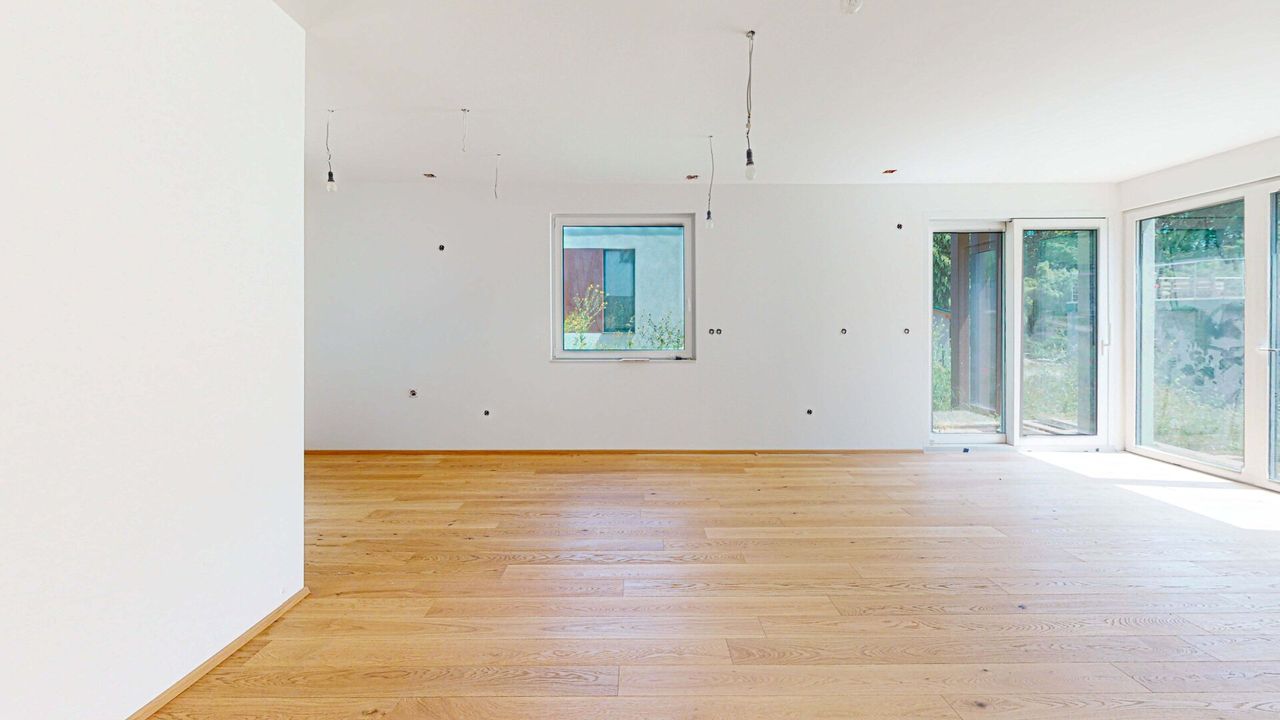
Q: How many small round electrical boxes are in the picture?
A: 9